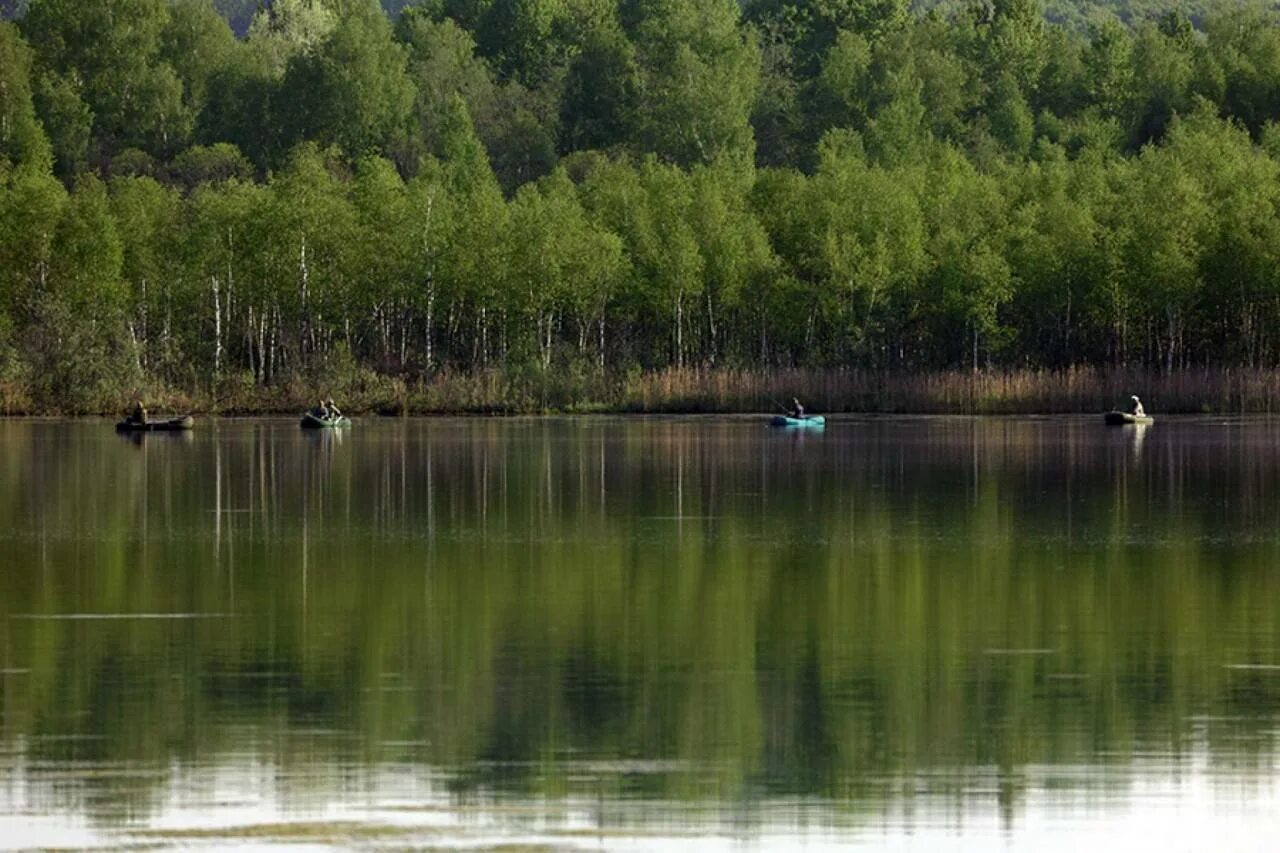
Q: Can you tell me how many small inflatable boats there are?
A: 4